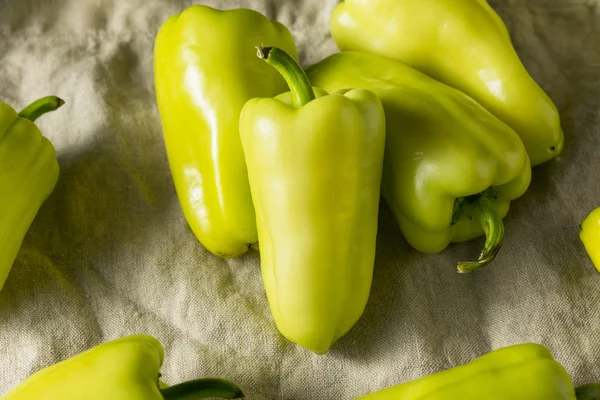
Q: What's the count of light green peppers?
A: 8